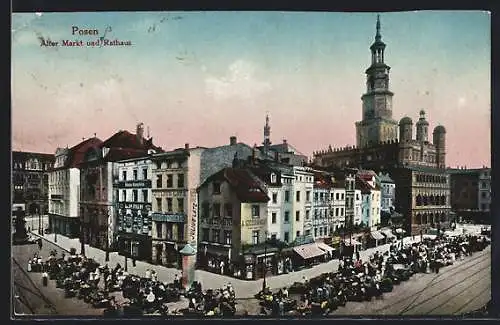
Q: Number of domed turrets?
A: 3